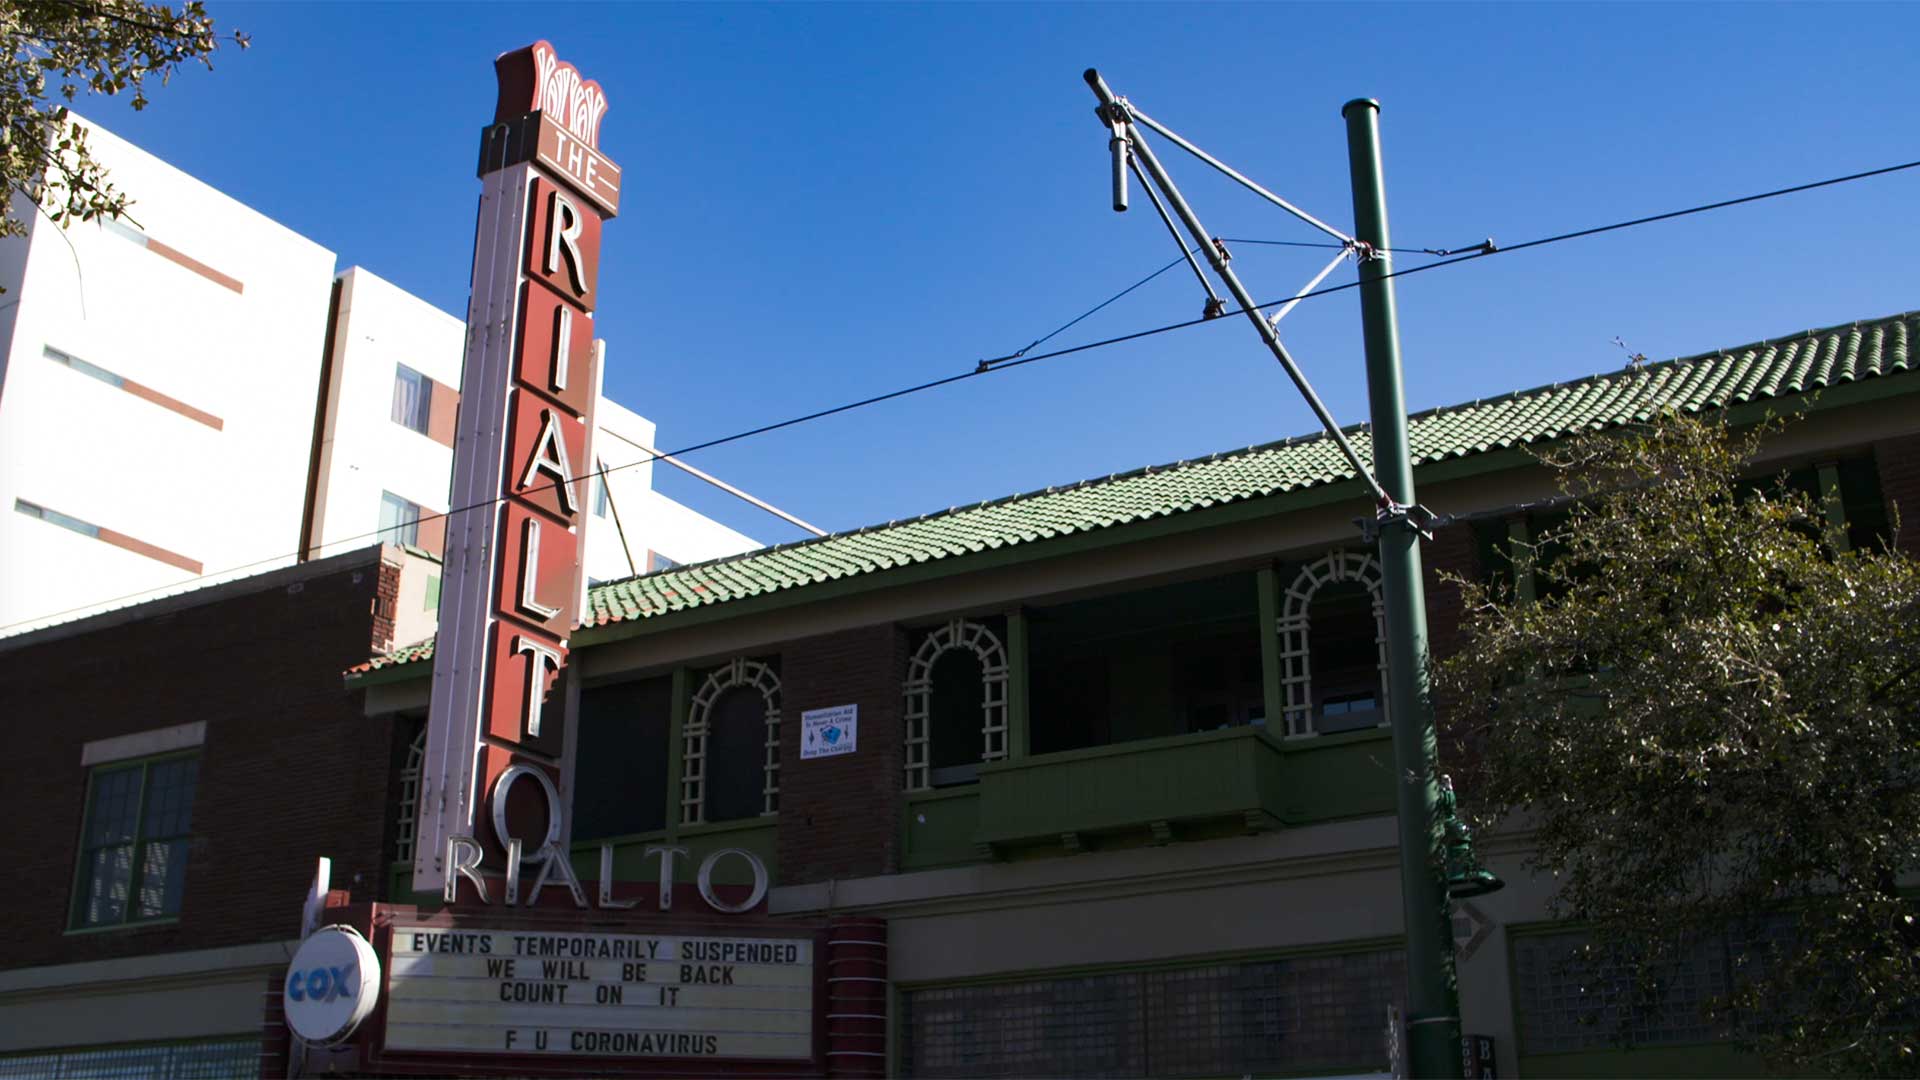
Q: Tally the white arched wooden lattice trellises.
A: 4